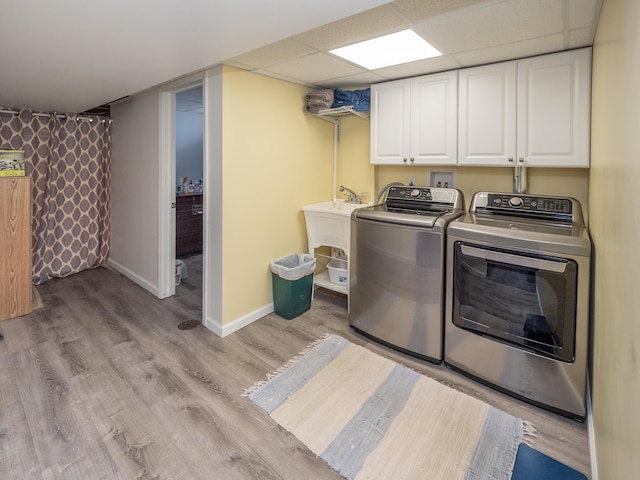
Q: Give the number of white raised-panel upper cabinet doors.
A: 4